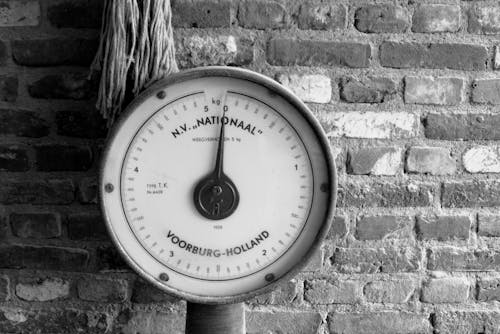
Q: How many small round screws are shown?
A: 6